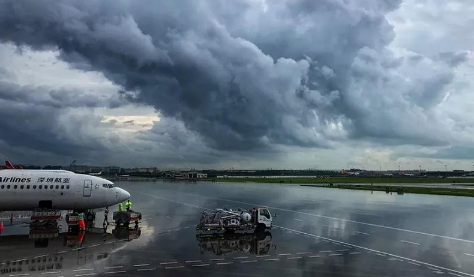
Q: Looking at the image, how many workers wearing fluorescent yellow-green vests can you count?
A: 2